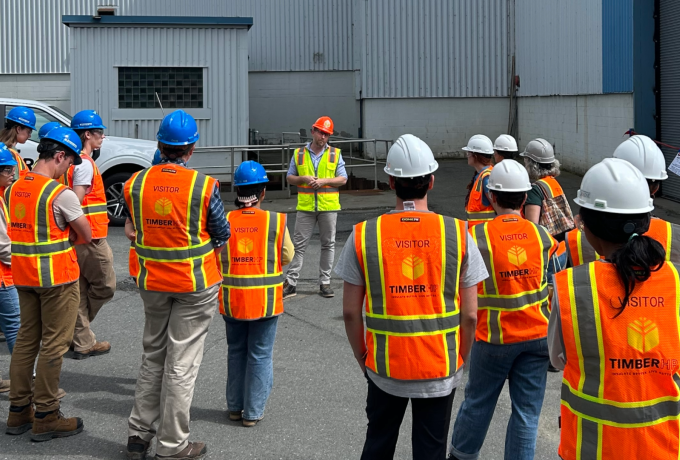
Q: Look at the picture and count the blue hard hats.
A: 8